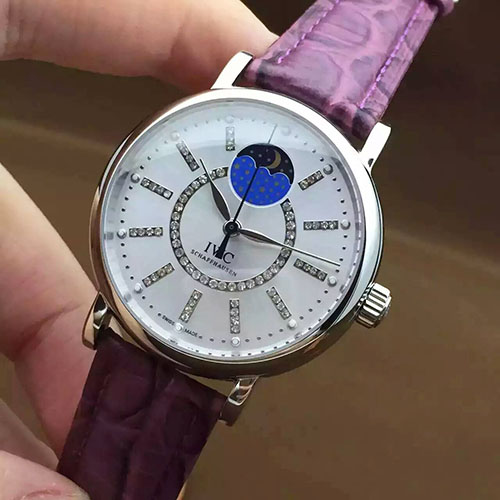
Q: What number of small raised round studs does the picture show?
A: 12